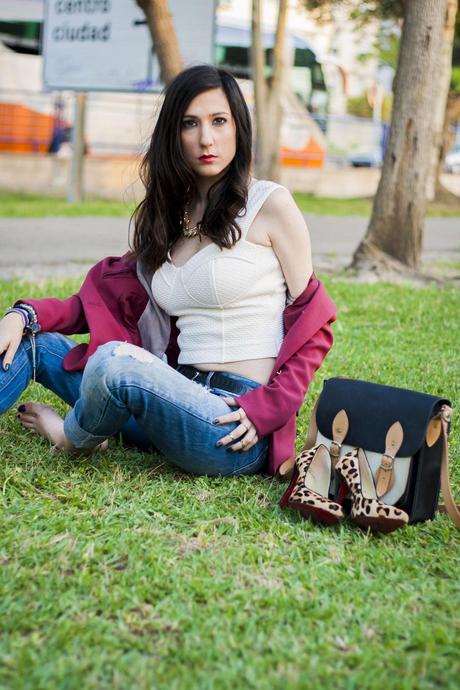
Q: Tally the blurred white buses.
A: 1